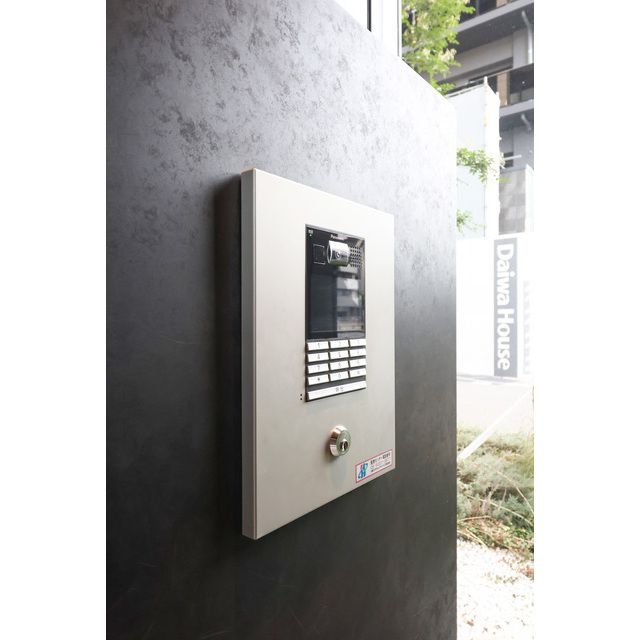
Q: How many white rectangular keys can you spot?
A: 13